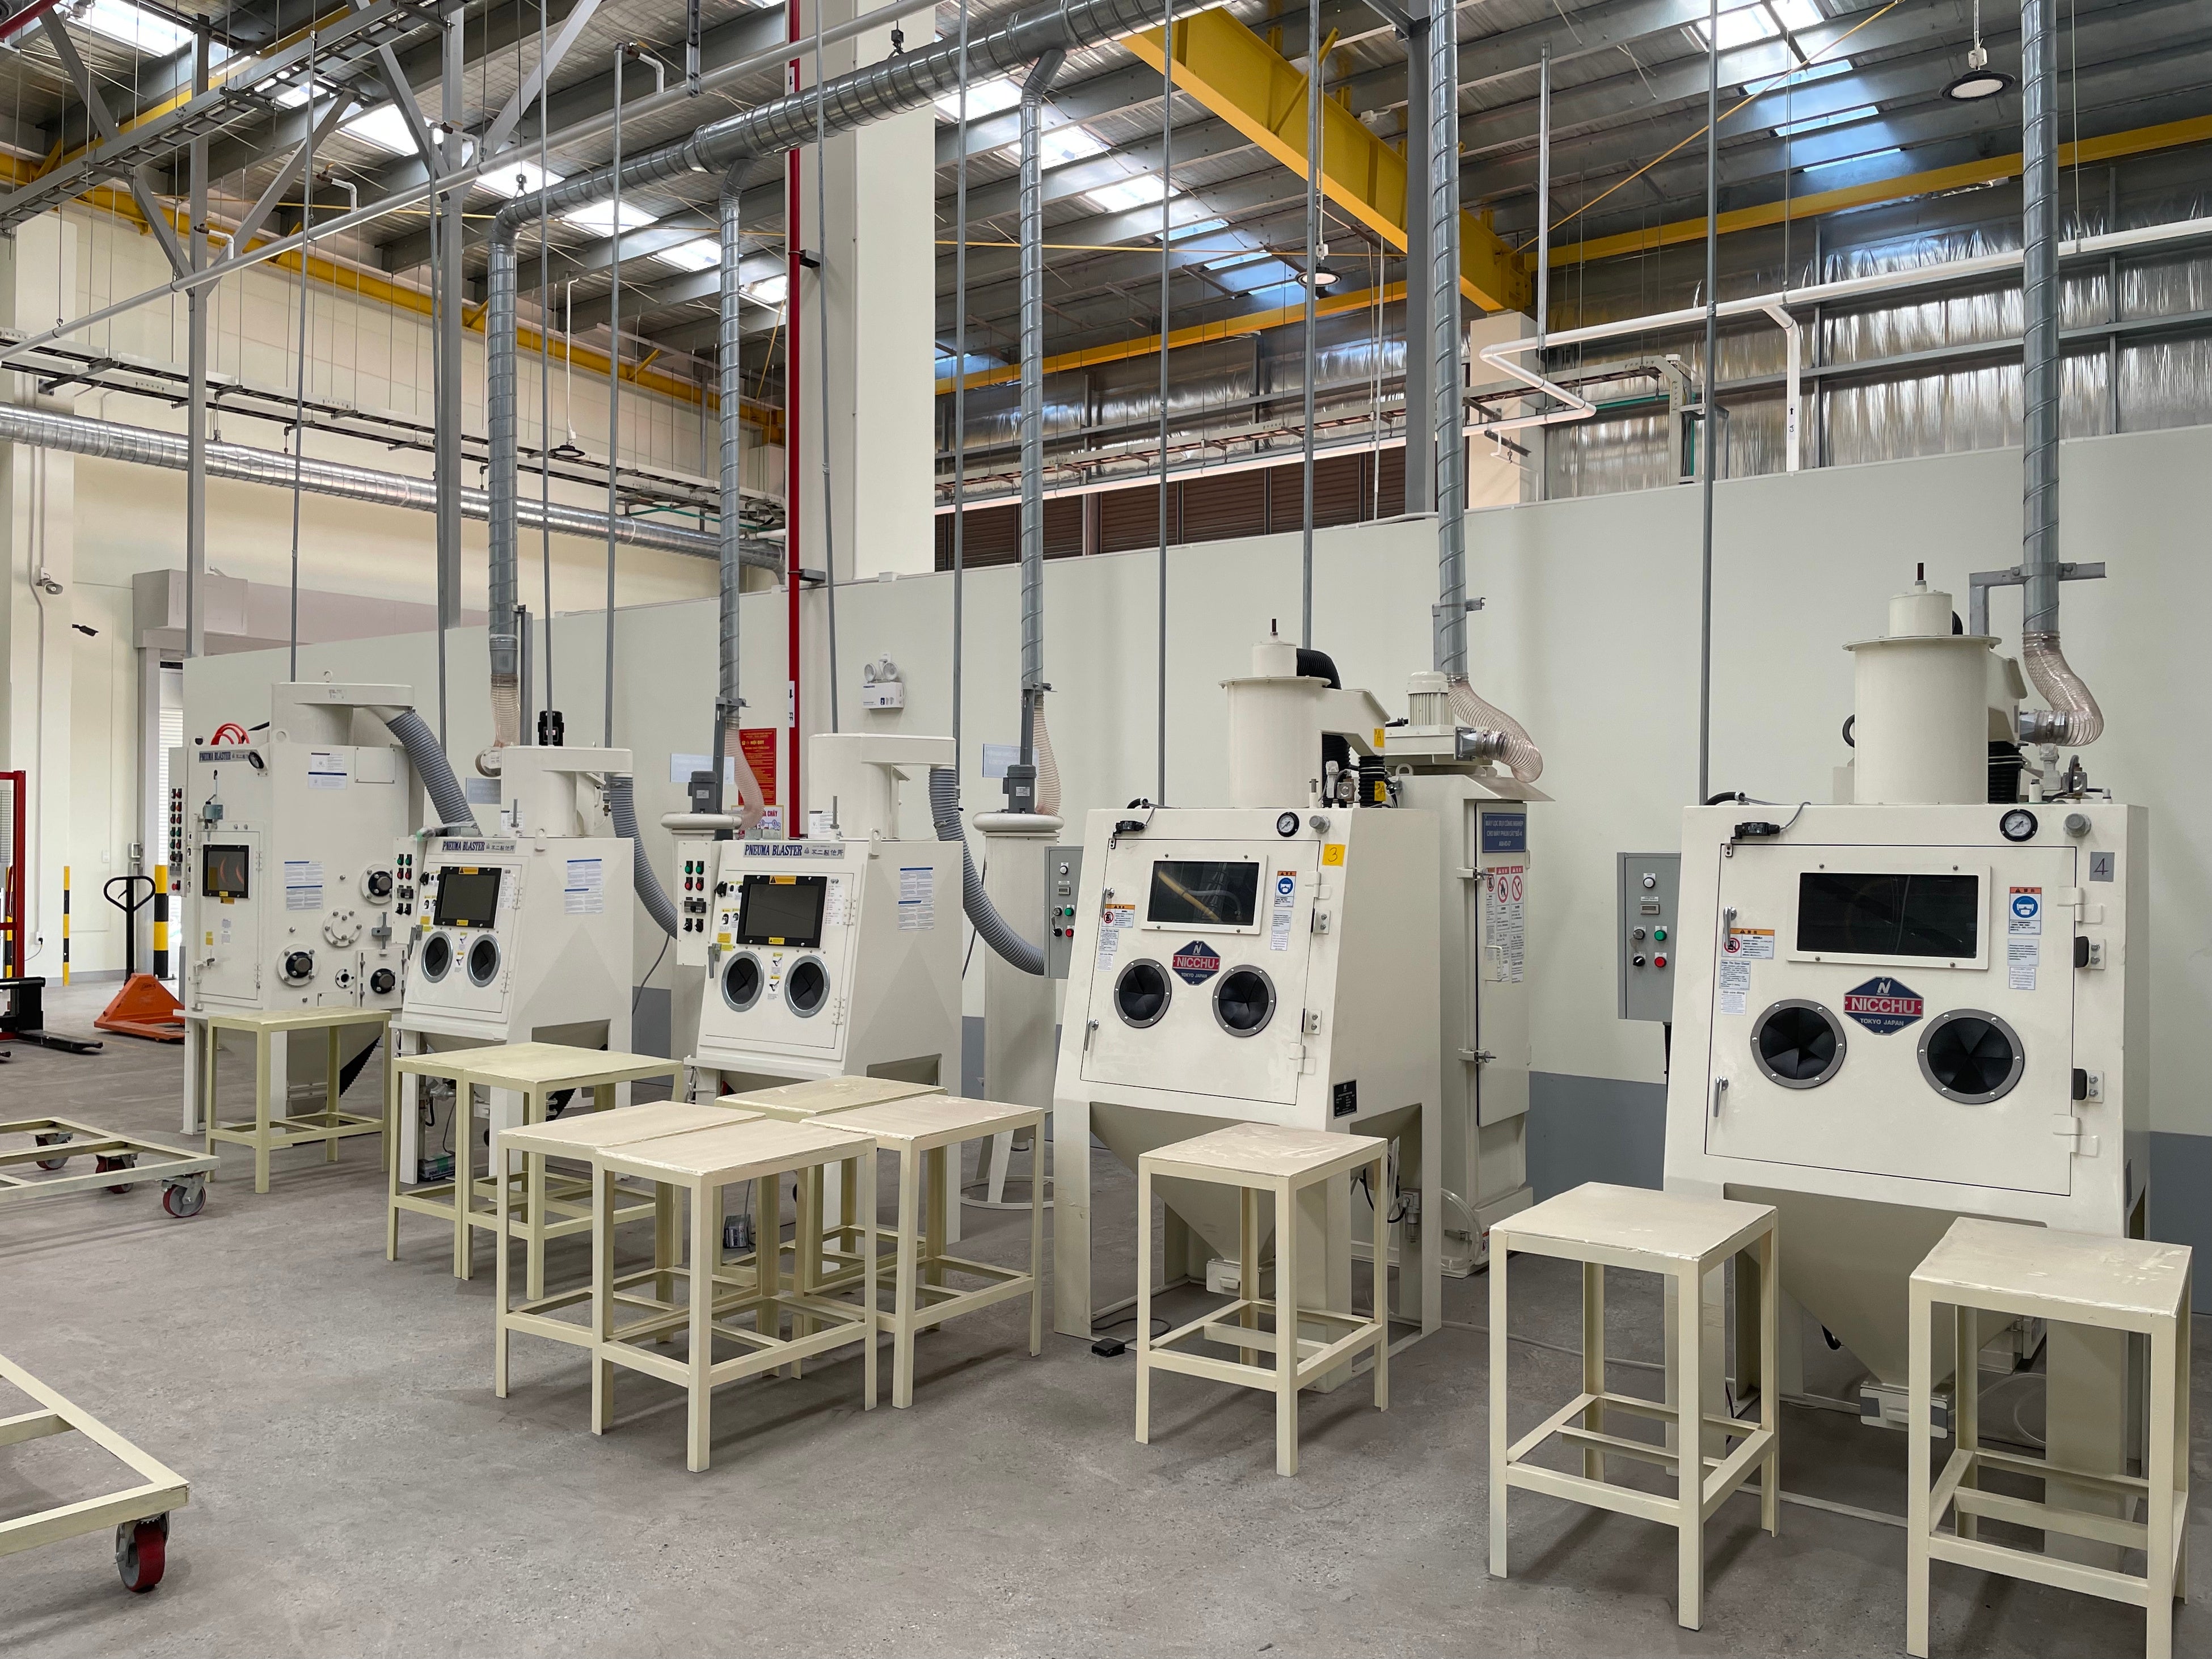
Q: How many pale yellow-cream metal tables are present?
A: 10